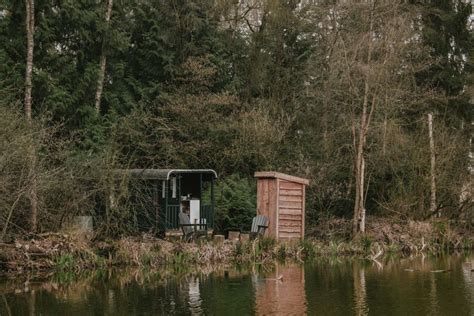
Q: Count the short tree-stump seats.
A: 3